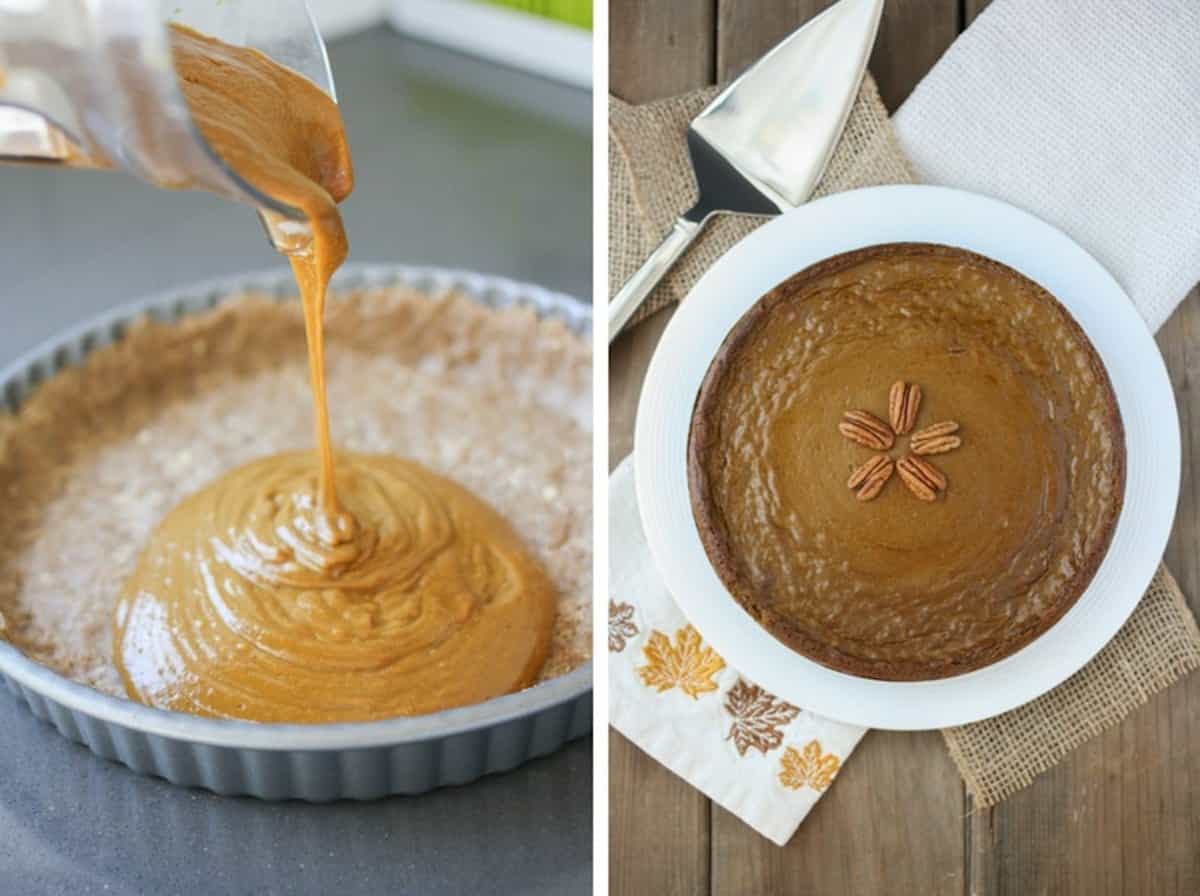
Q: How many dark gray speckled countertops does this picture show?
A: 1